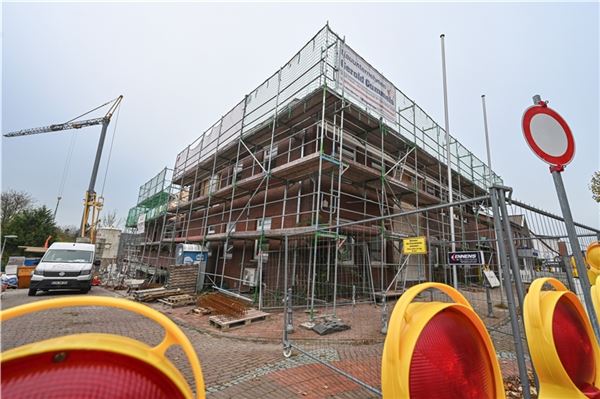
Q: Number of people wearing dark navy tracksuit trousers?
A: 0